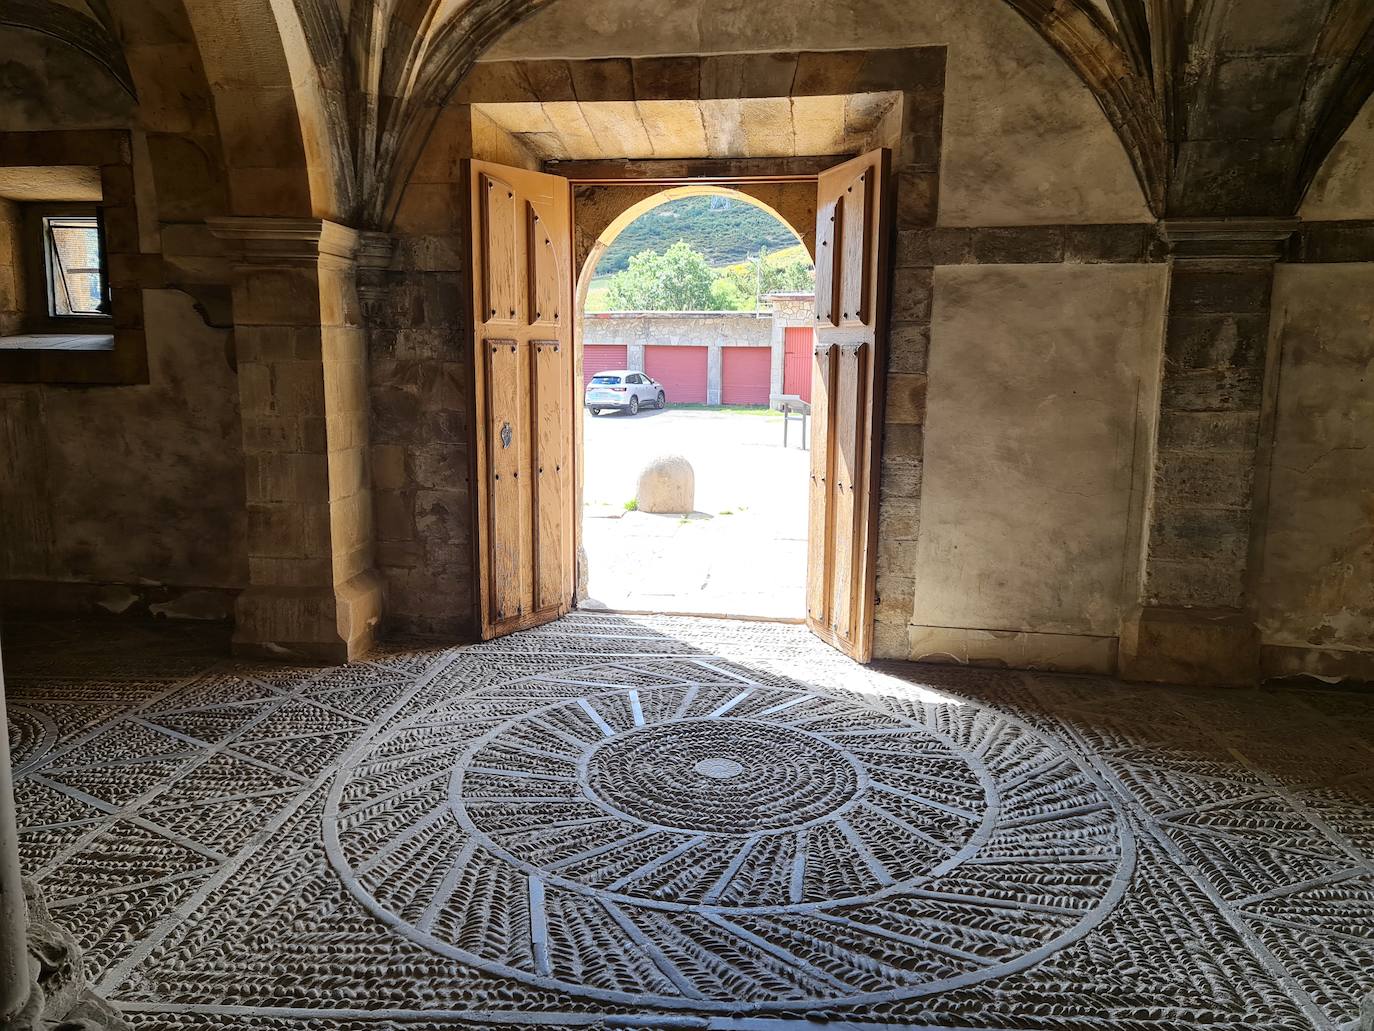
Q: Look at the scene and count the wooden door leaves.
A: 2